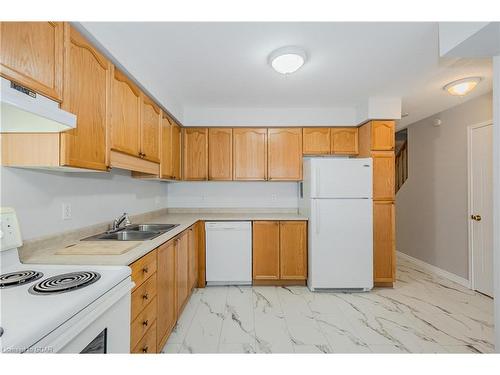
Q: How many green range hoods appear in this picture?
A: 0